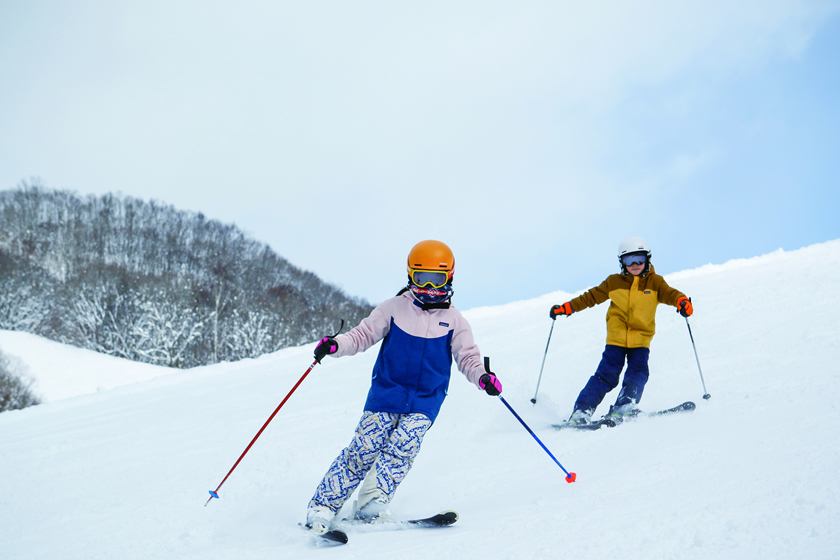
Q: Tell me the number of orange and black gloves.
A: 2